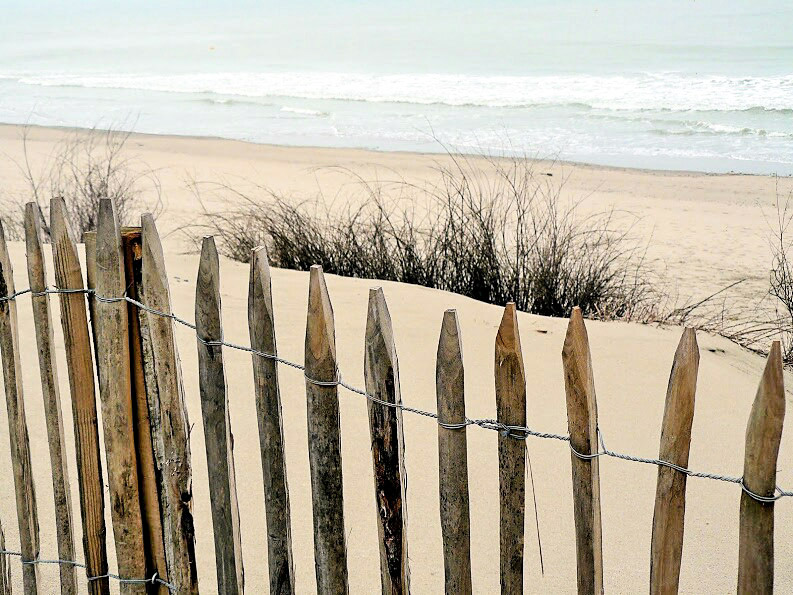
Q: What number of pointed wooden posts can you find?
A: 14